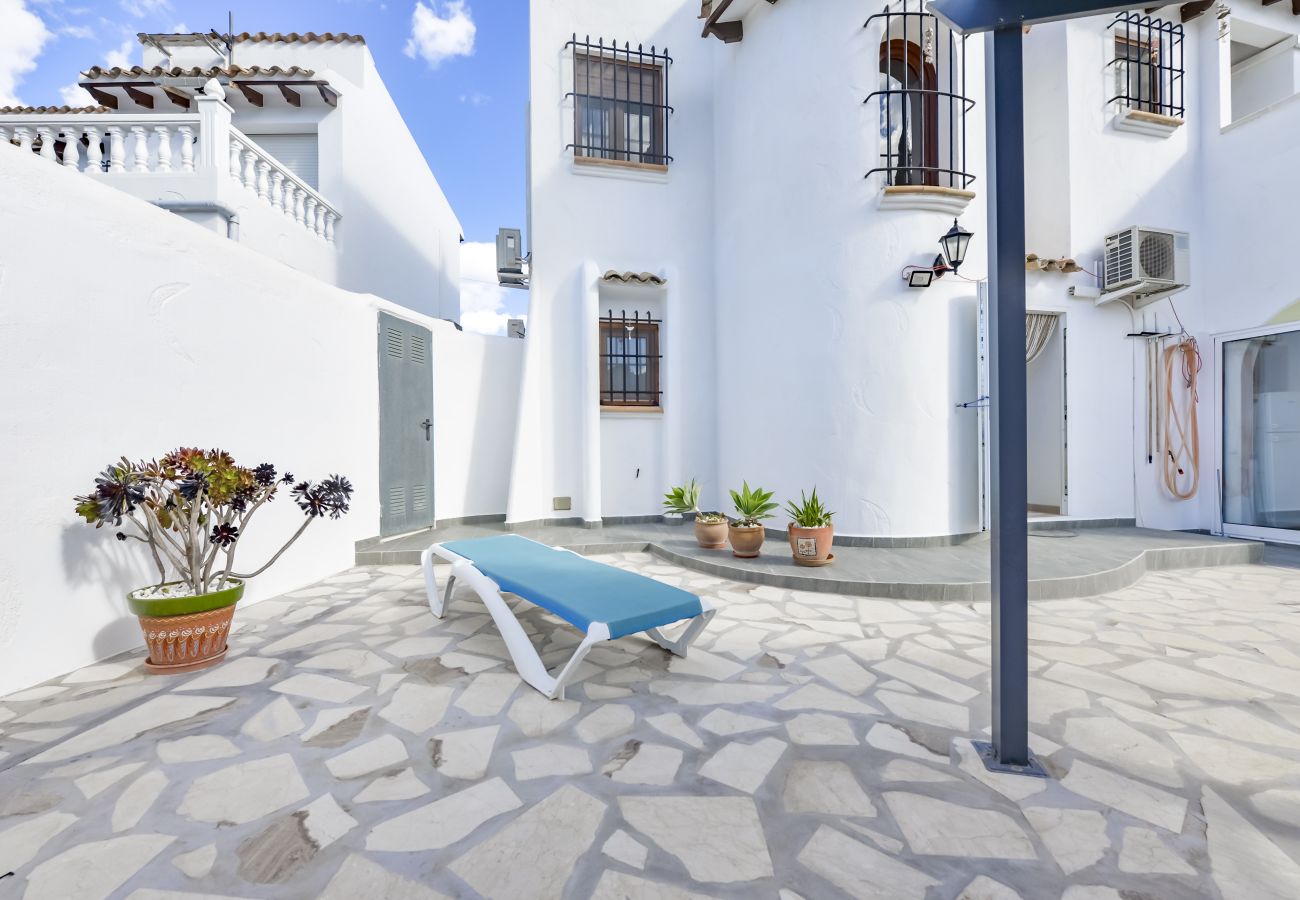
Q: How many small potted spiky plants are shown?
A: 3